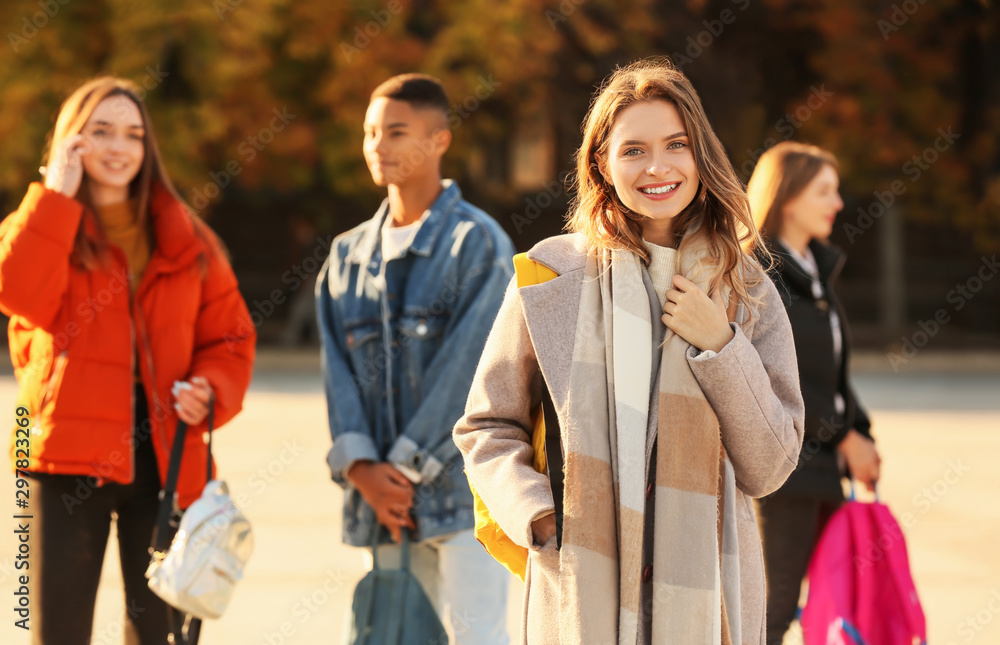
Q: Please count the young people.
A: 4